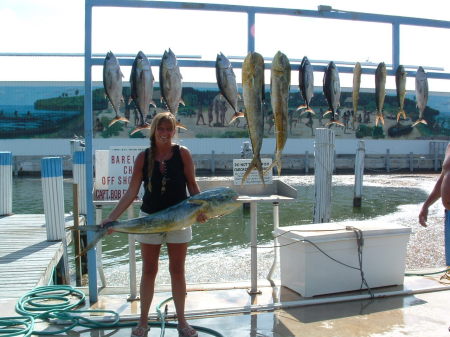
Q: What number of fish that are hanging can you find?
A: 12